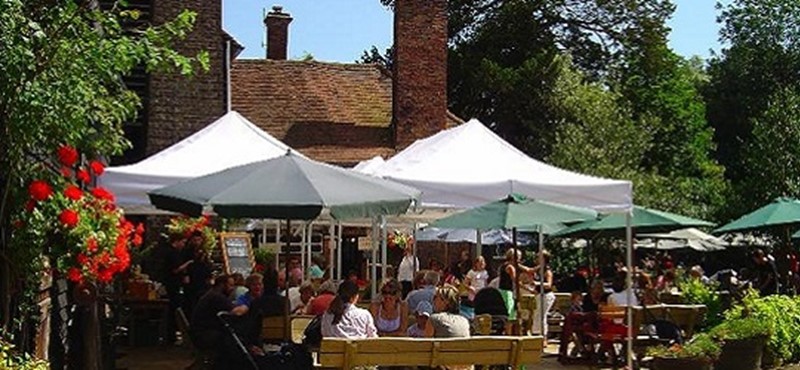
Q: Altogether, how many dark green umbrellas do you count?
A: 3